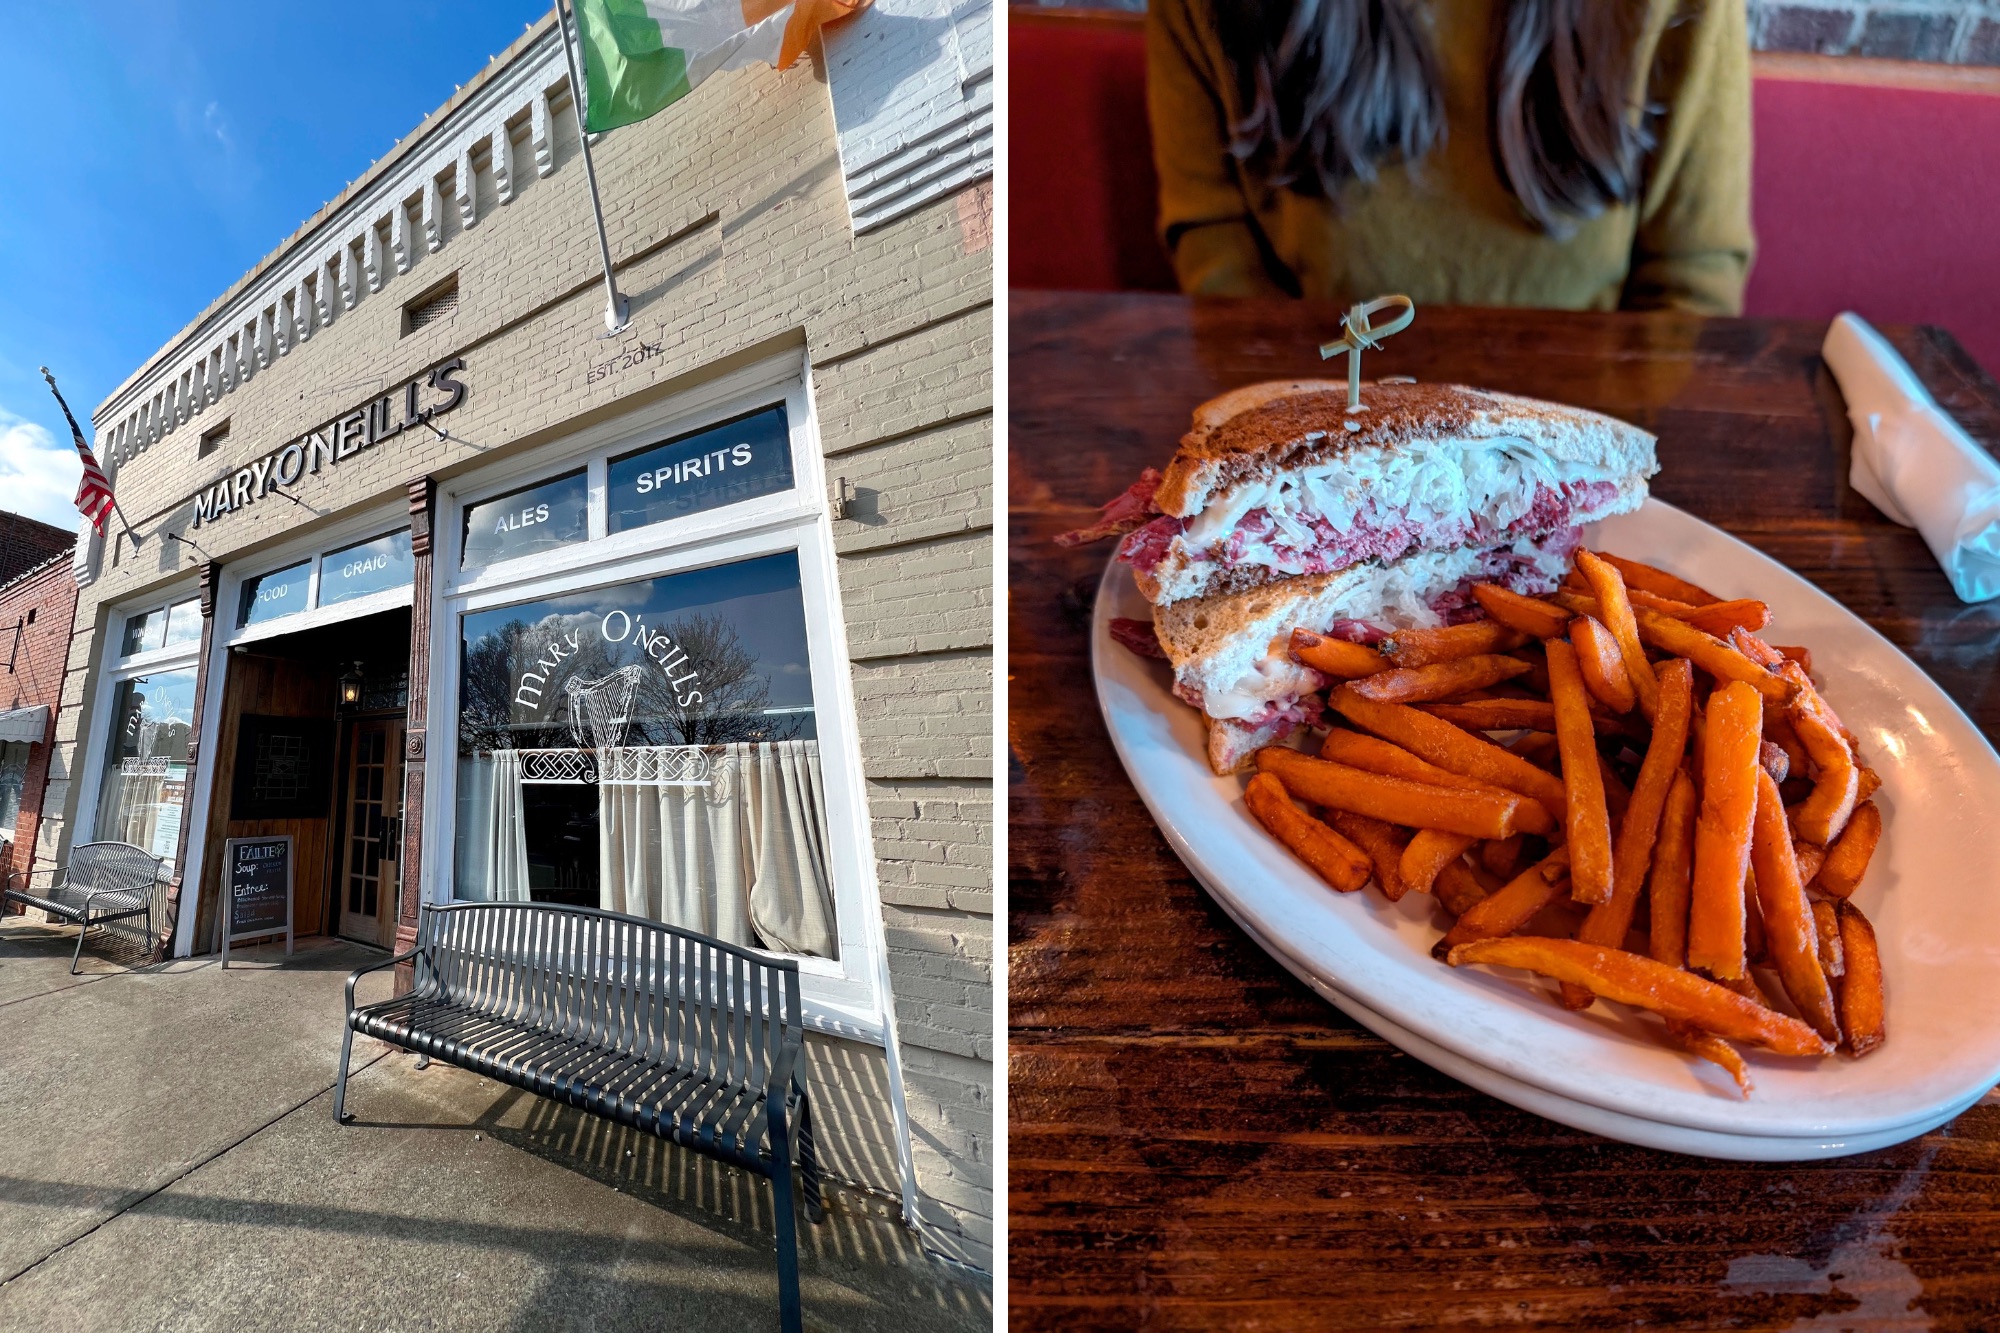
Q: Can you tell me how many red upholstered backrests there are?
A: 1